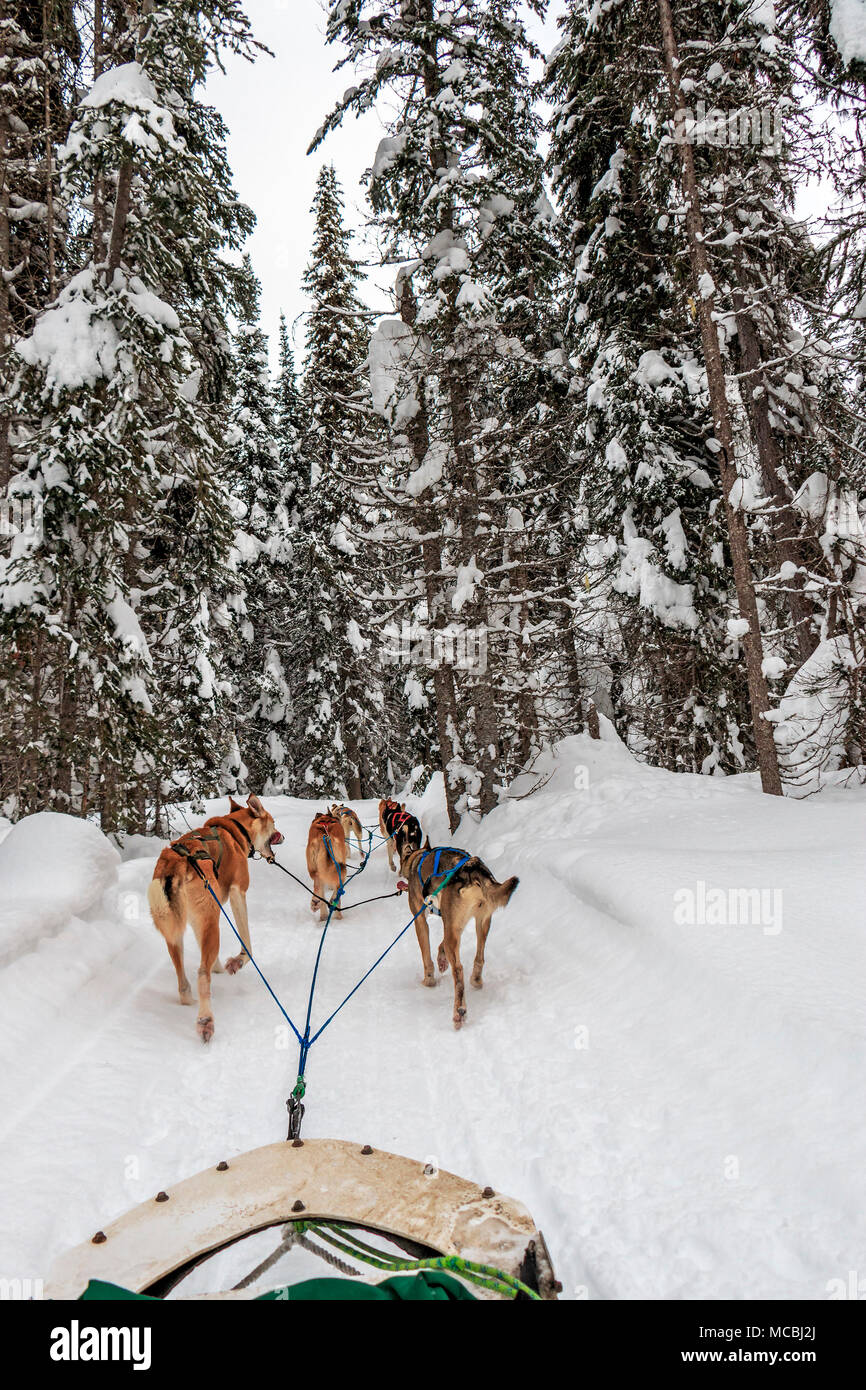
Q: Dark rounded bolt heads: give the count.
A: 8